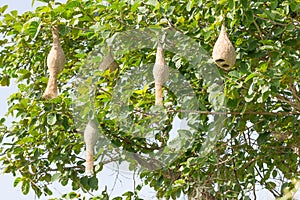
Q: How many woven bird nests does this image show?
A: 5